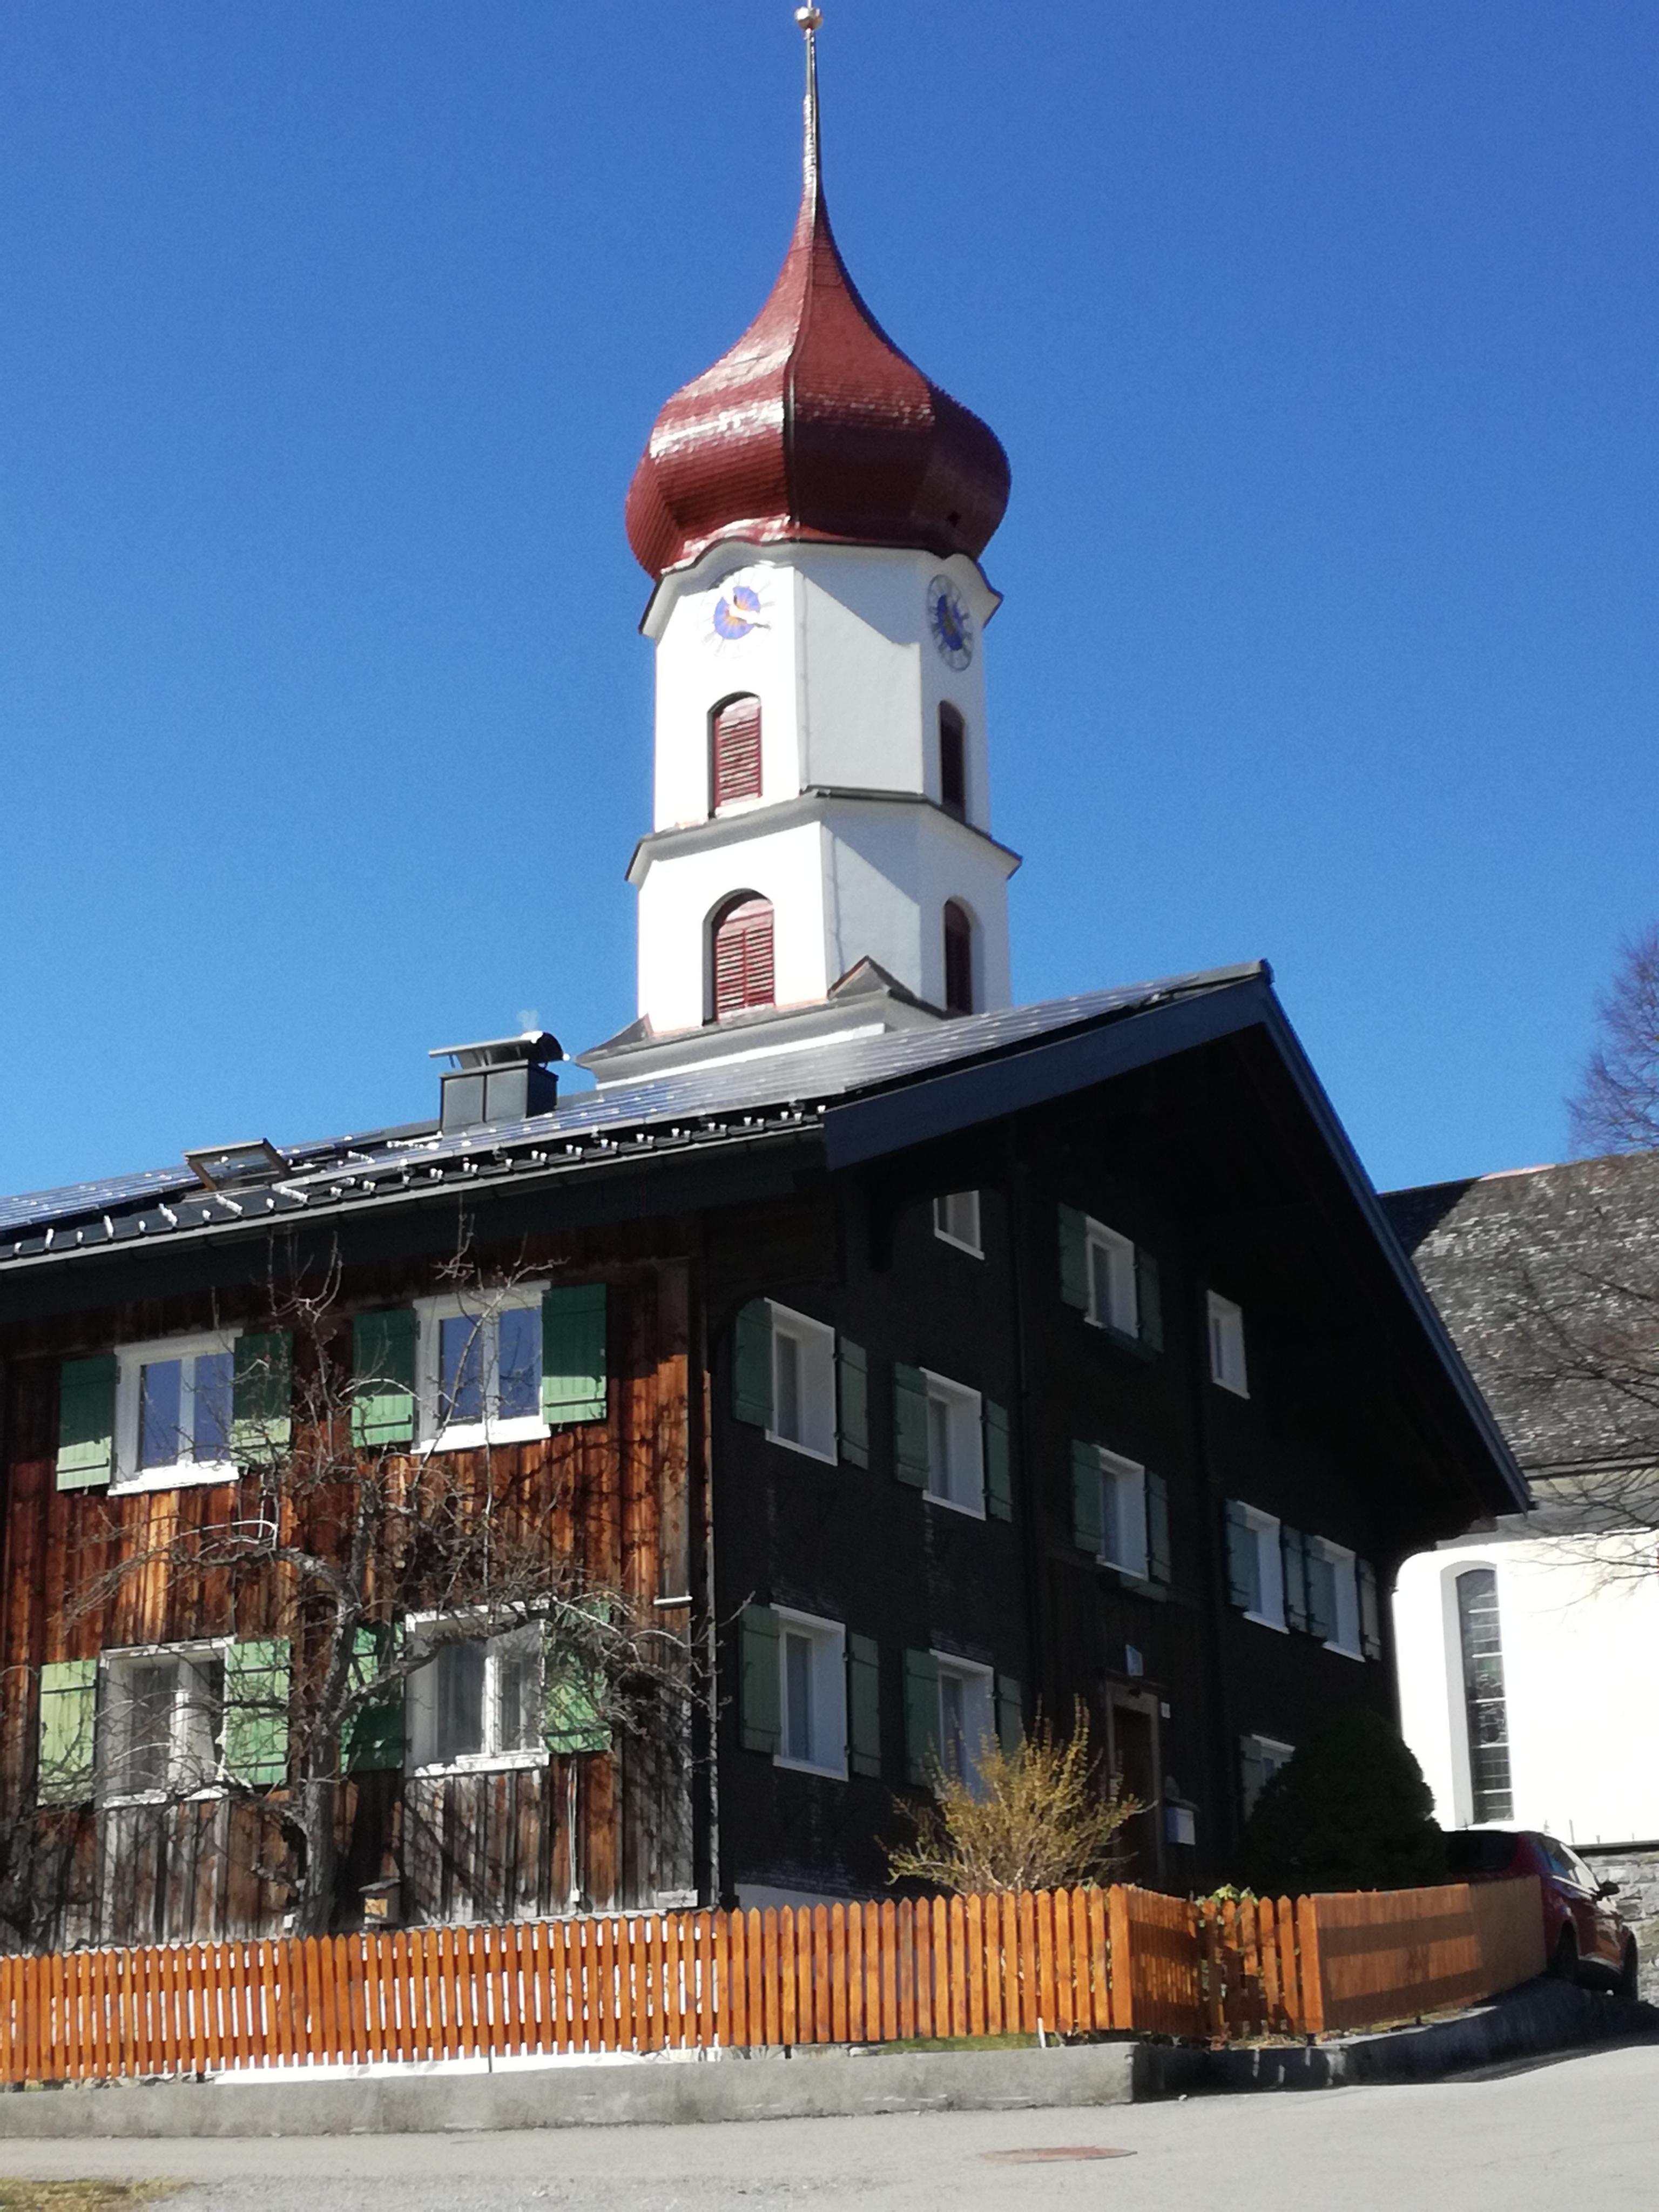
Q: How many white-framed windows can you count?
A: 15